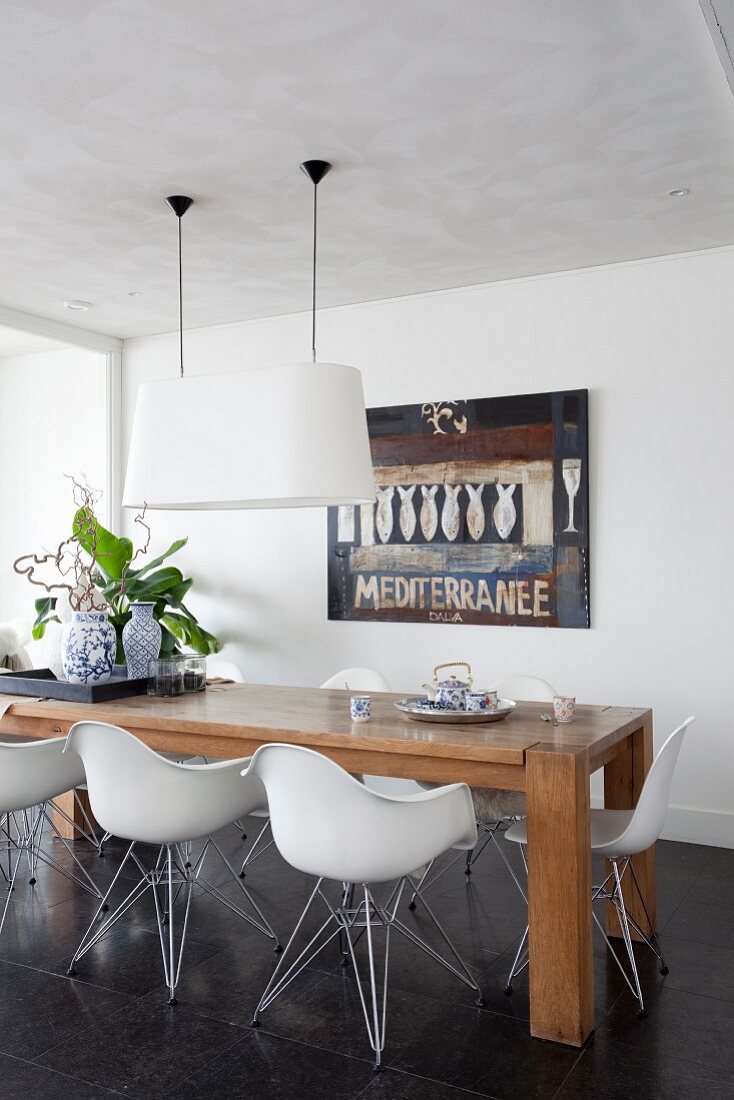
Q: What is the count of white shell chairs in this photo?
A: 7